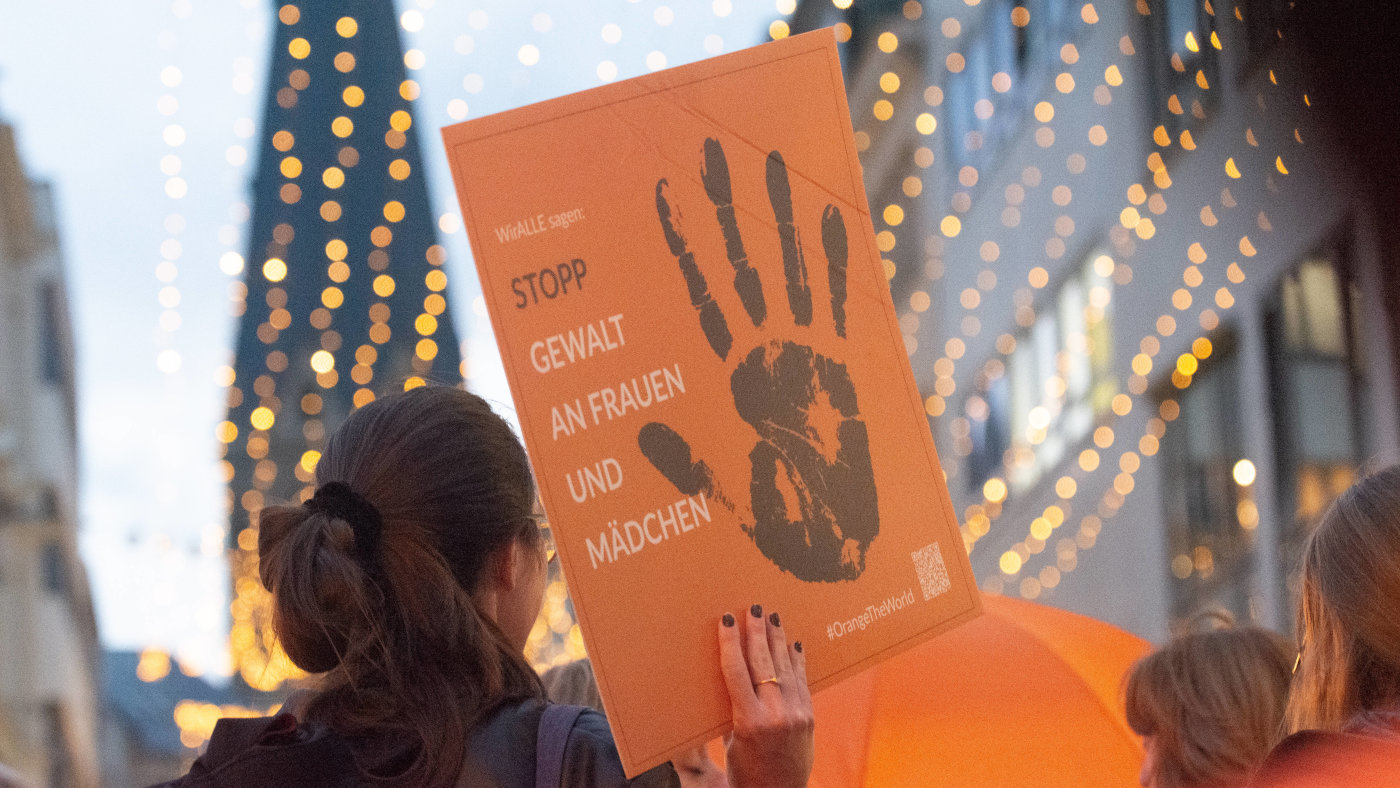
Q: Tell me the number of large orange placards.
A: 1